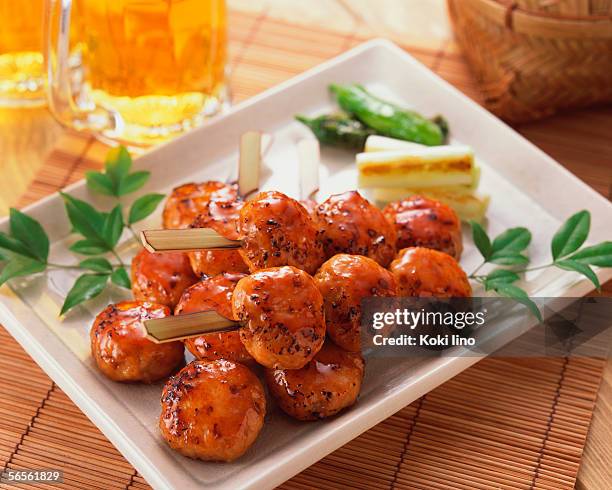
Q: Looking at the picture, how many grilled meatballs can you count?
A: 13